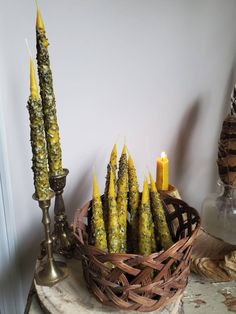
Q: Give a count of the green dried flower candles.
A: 9